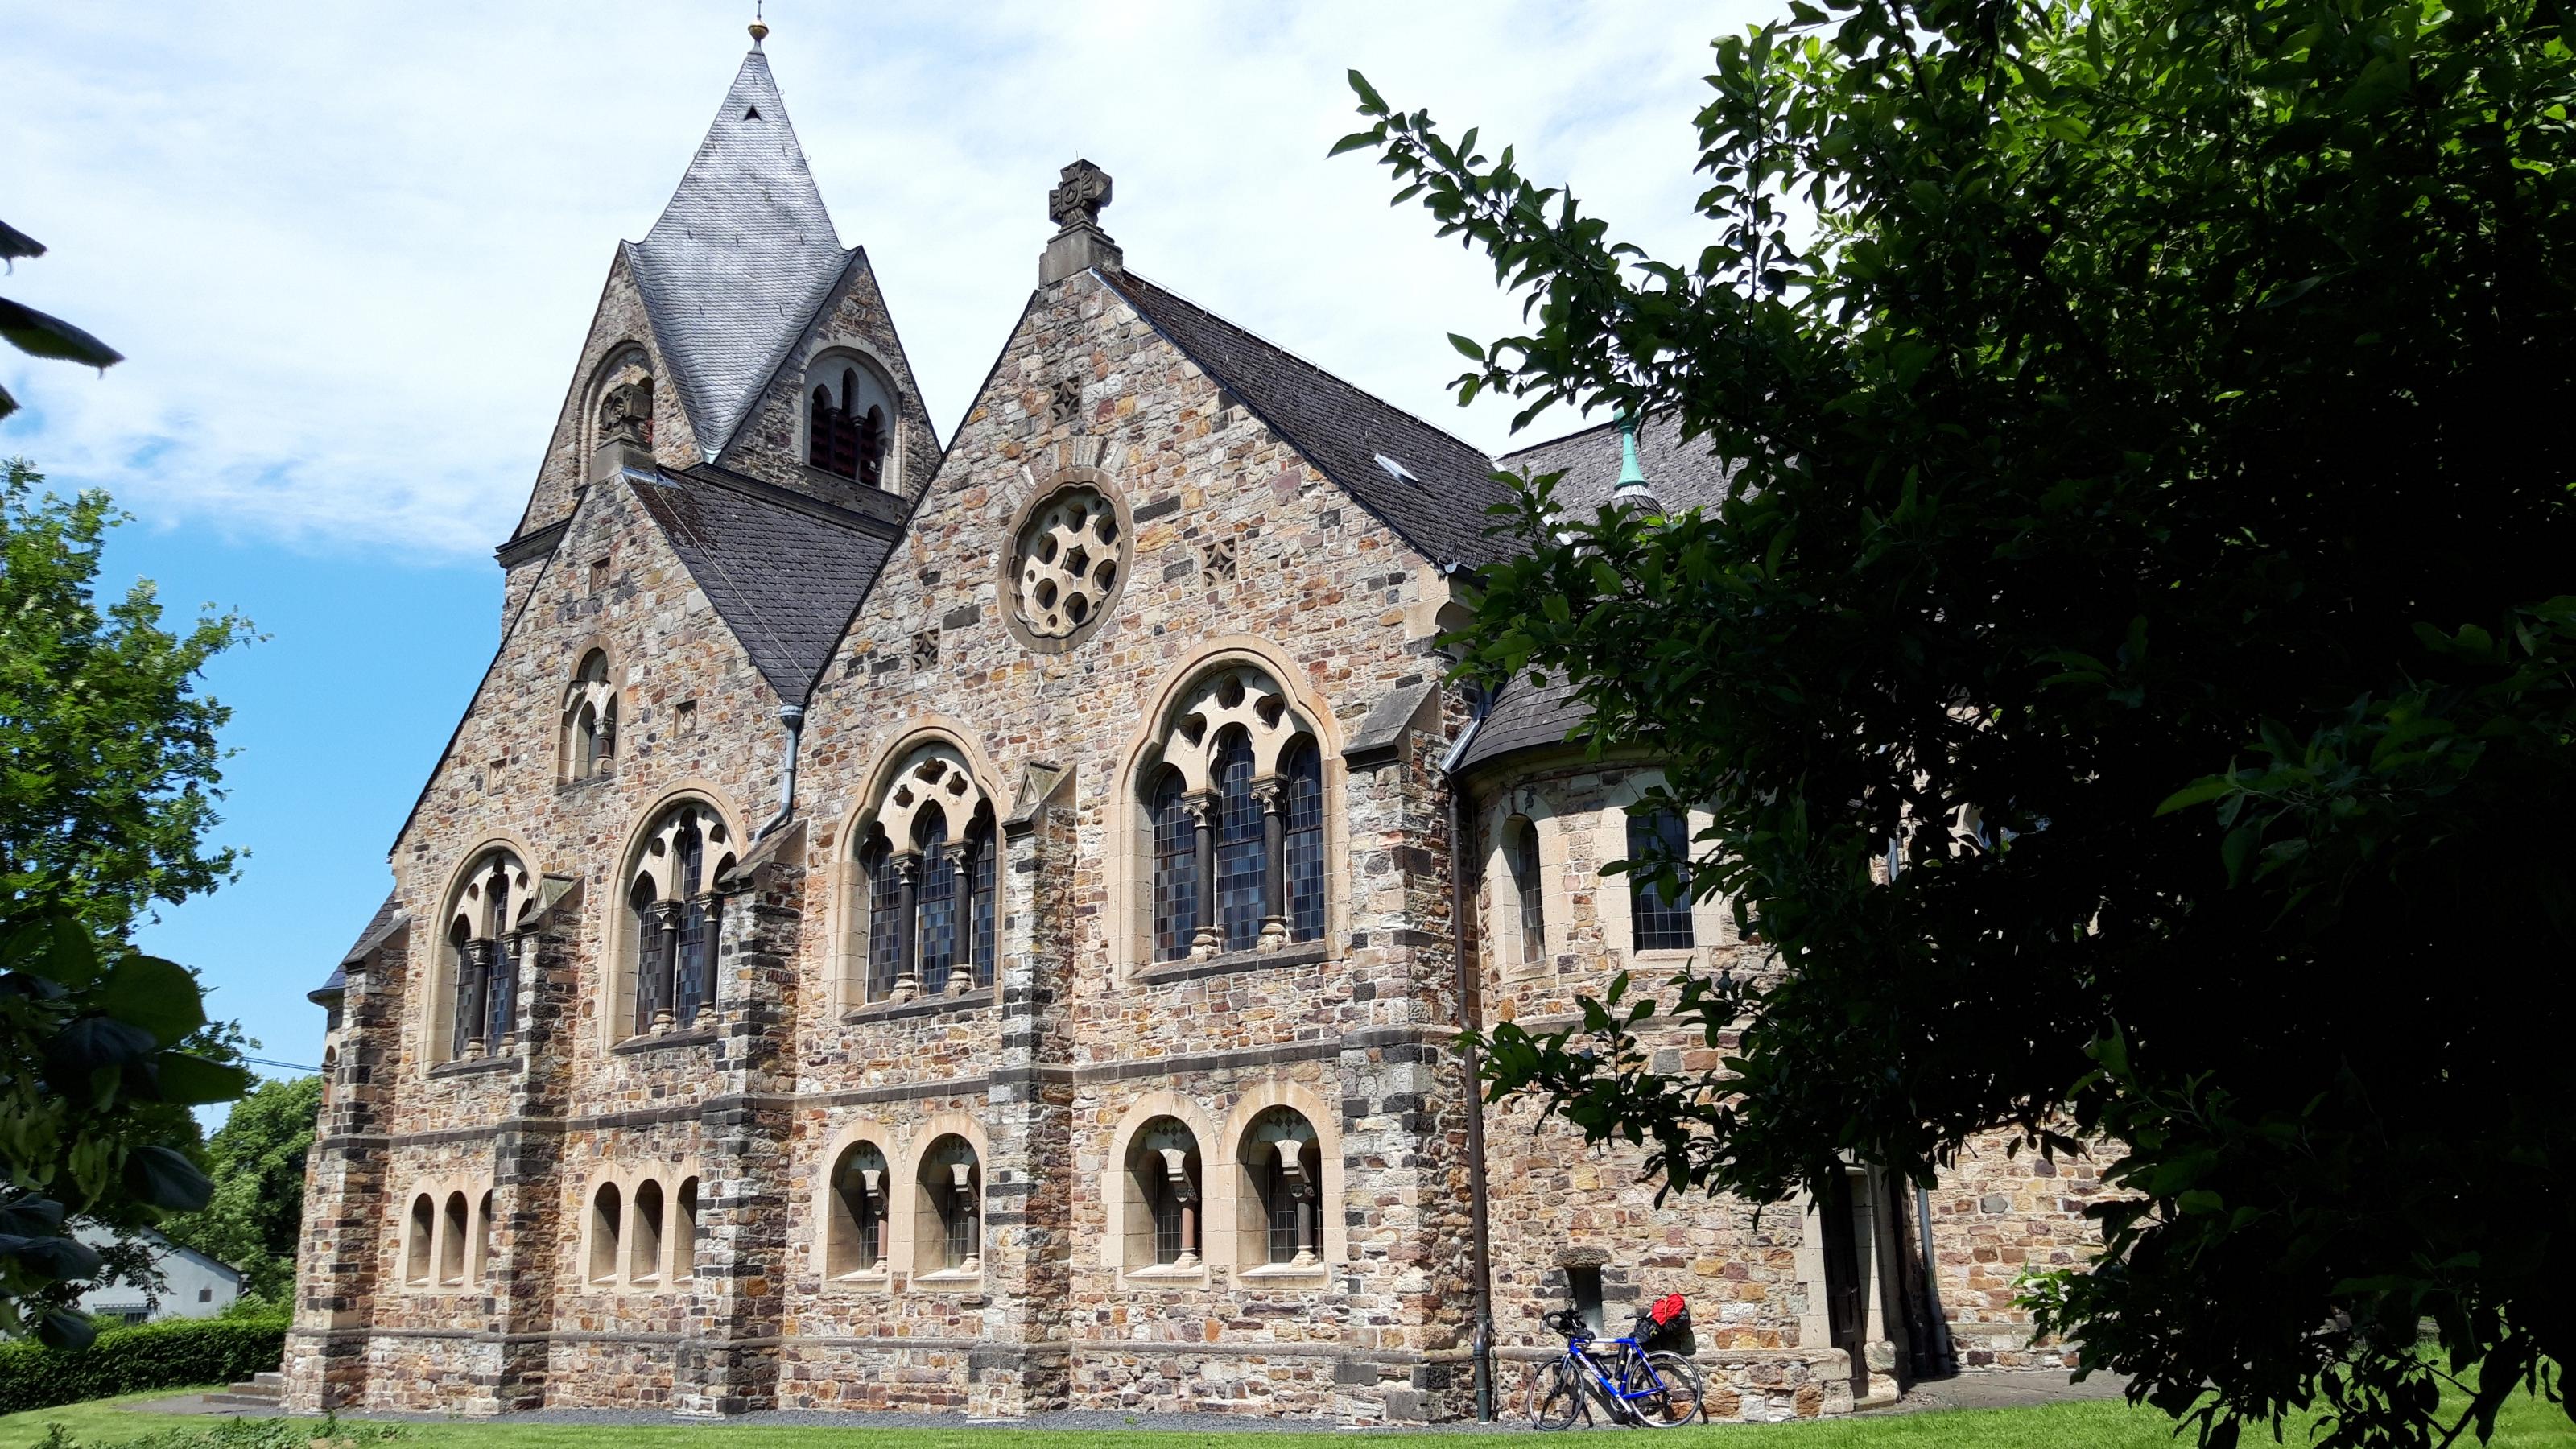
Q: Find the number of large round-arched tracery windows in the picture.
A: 4